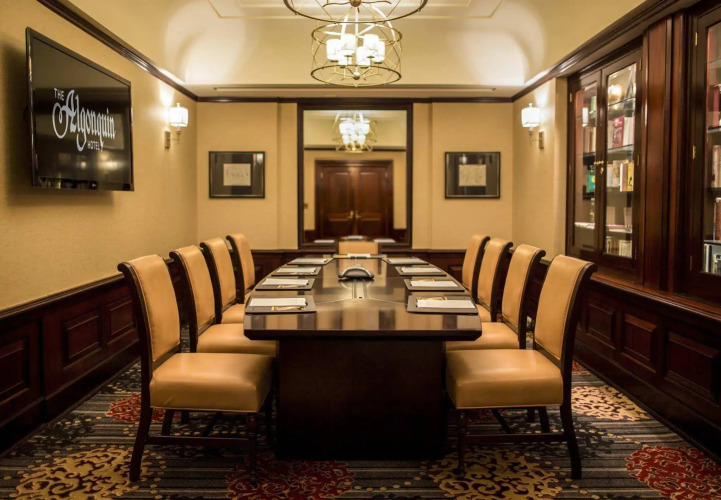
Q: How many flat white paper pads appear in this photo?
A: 9